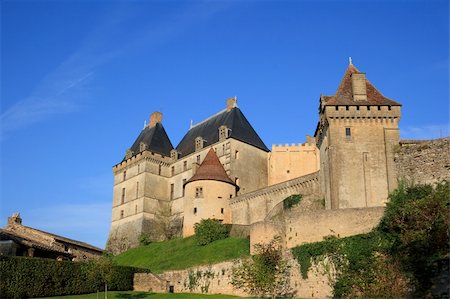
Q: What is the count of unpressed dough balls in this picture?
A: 0